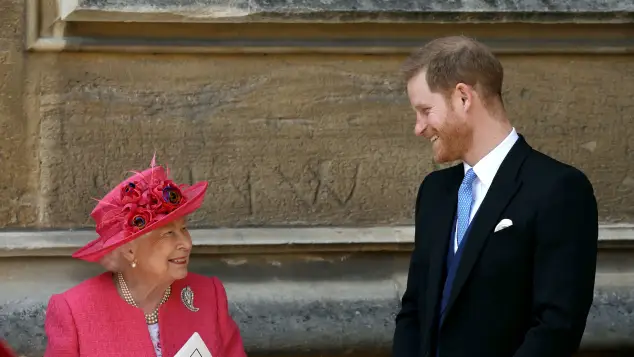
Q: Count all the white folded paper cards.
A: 1